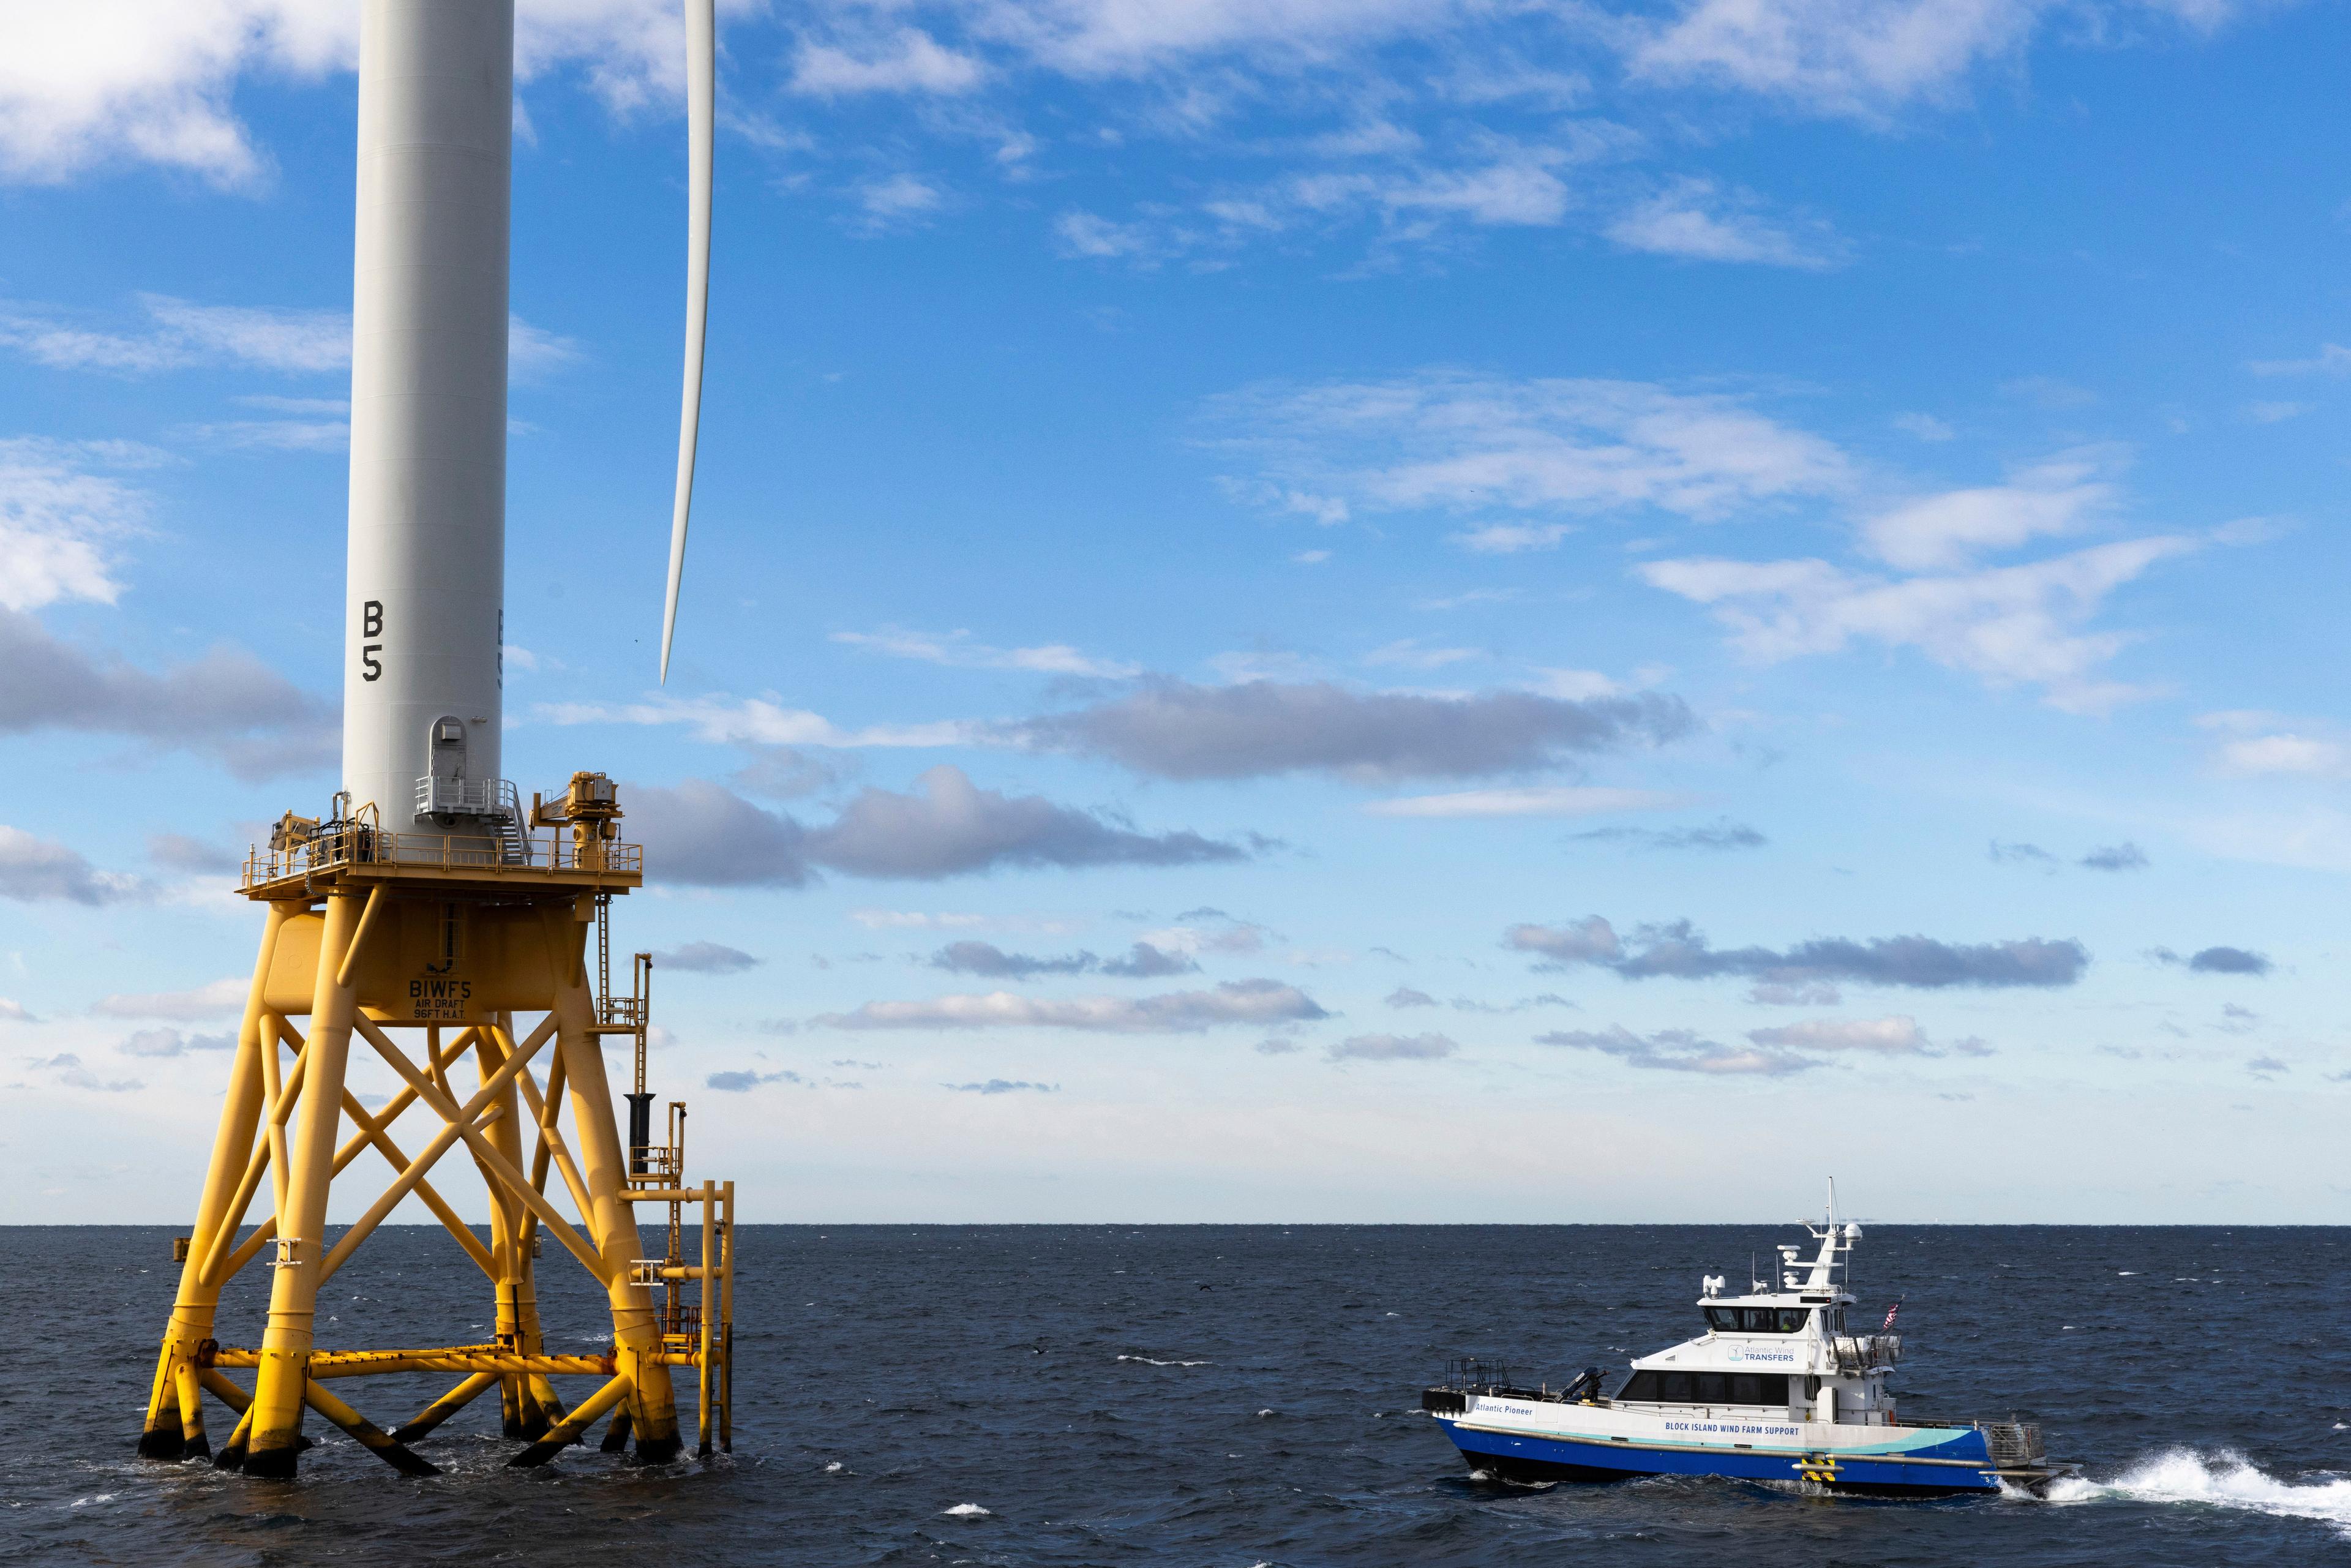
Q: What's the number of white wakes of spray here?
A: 1